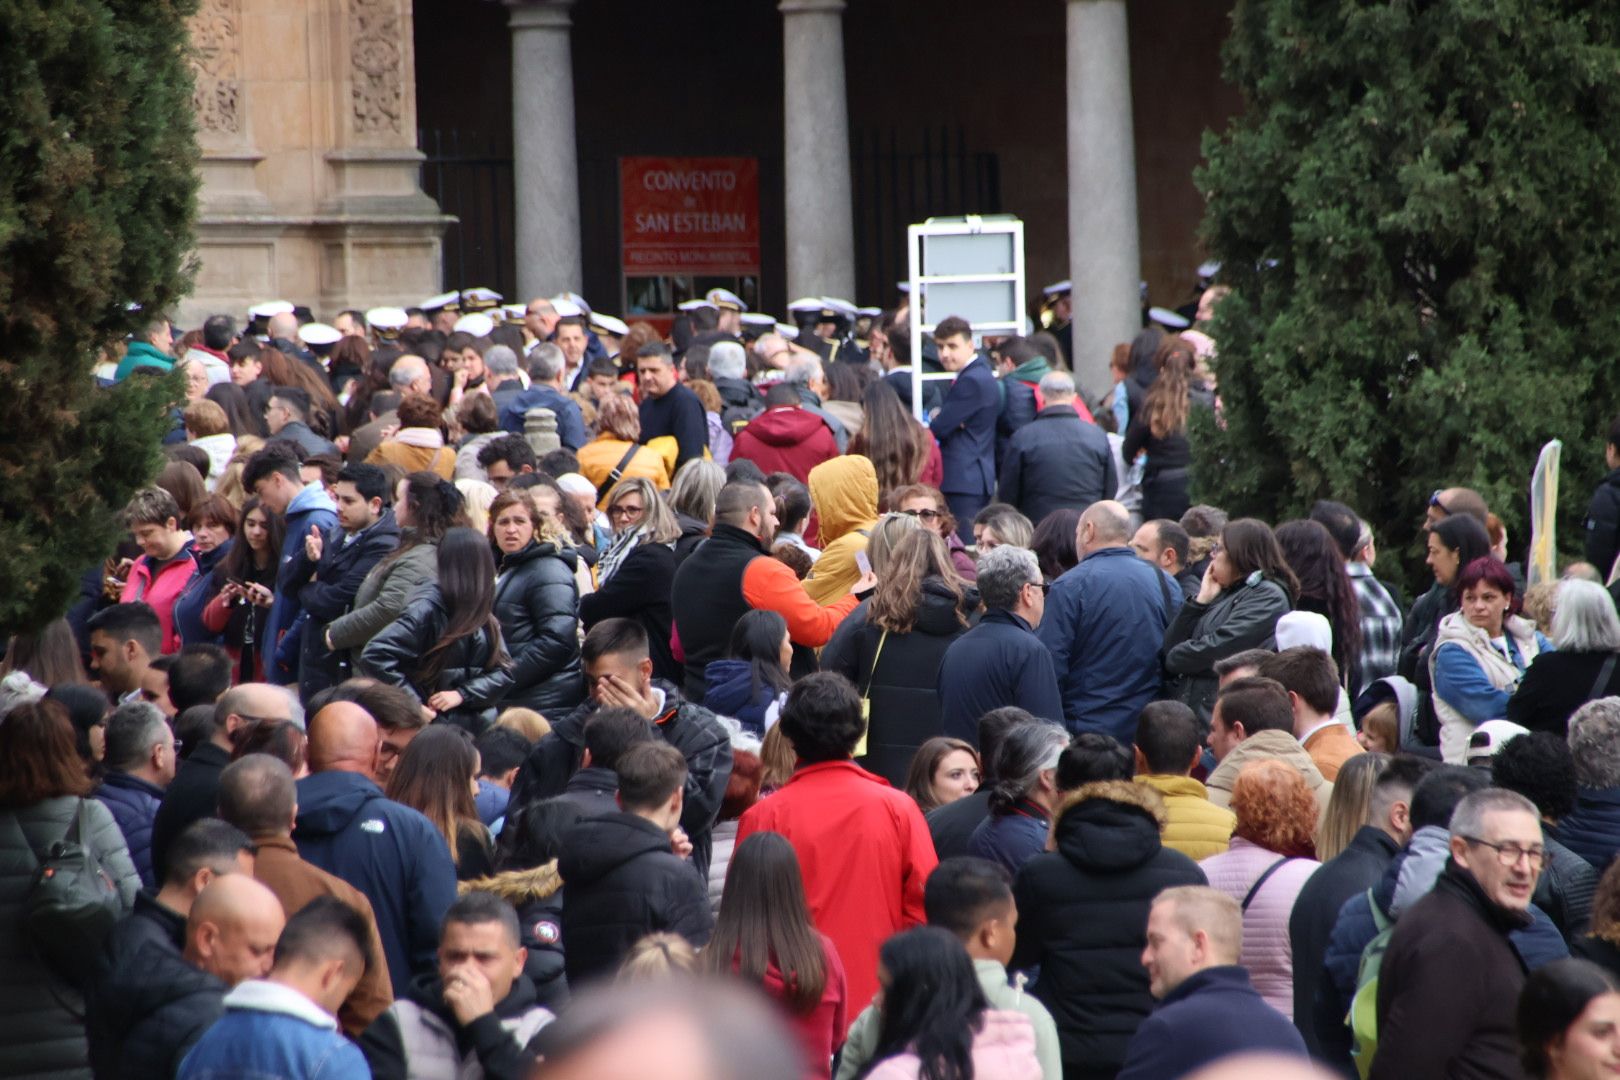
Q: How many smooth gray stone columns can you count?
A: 3